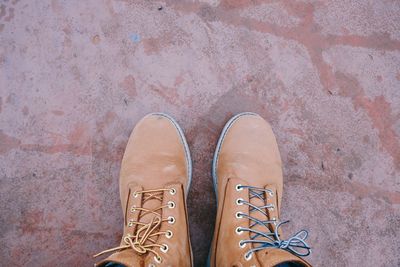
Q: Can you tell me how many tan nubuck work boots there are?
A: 2